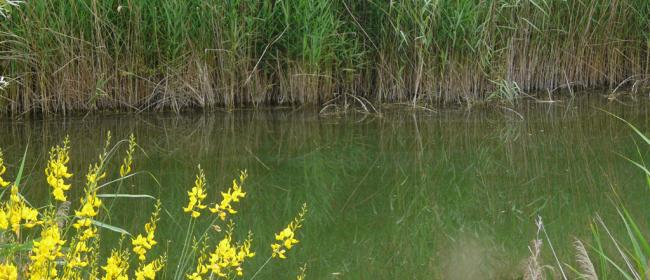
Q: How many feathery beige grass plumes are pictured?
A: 2